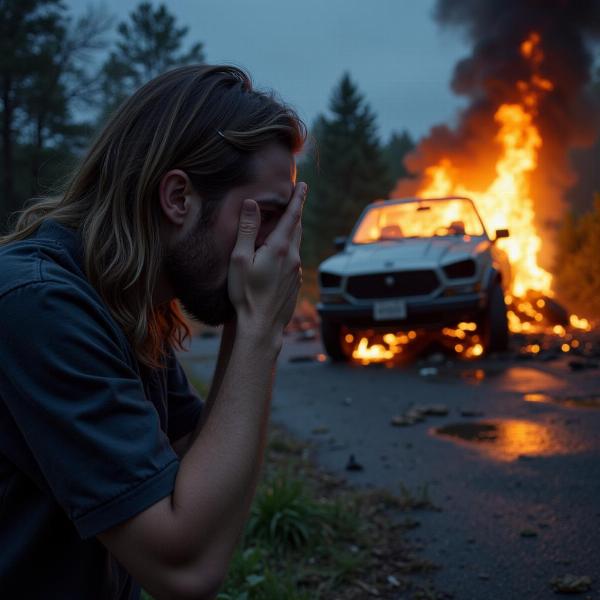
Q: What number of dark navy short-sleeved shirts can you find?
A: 1